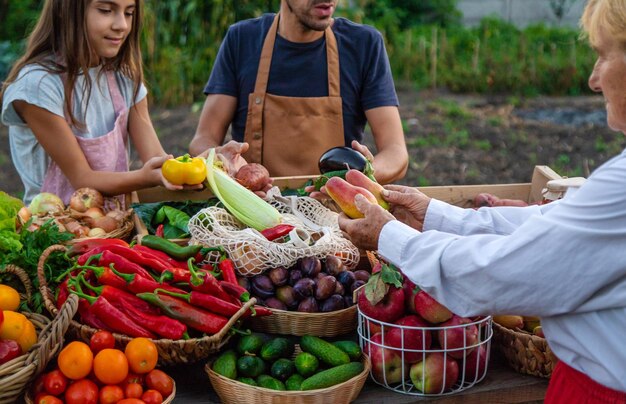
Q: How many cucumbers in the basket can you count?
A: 12